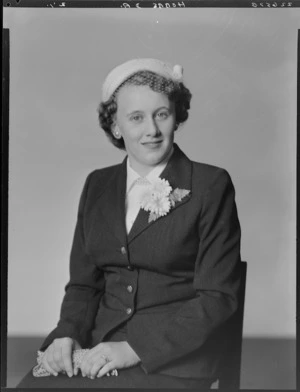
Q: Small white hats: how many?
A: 1